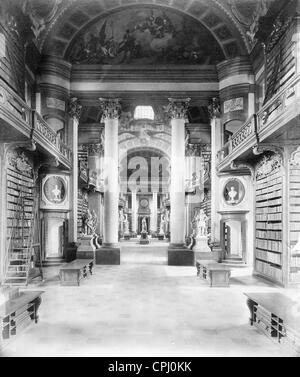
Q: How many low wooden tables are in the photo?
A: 4